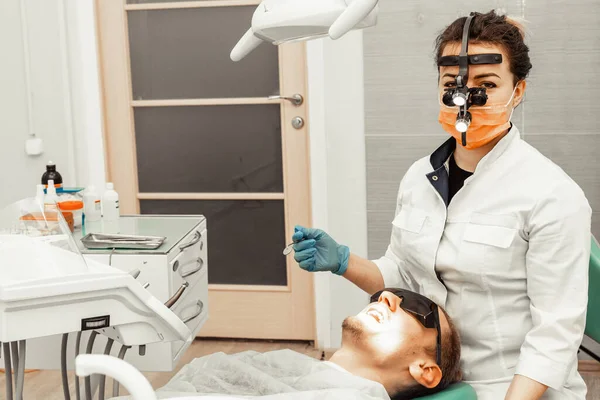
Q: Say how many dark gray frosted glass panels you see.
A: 3